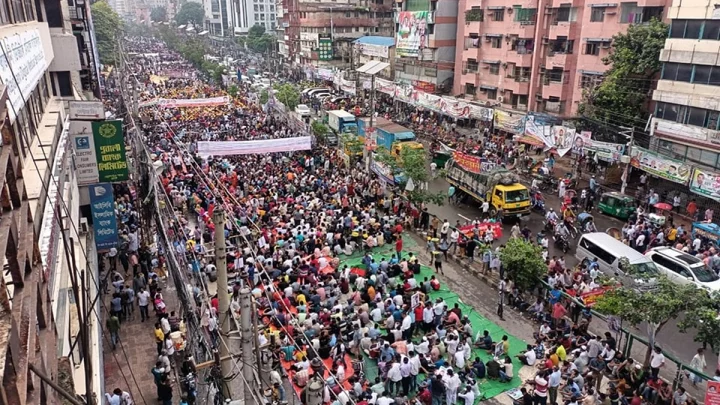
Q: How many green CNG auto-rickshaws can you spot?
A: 2